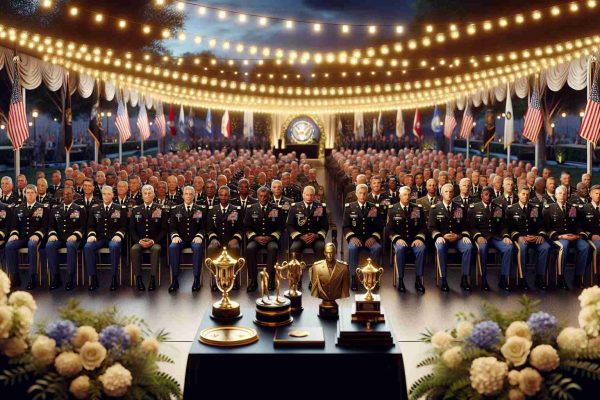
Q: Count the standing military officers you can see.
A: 0